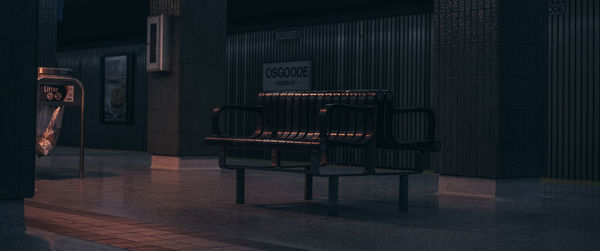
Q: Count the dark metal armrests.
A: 3